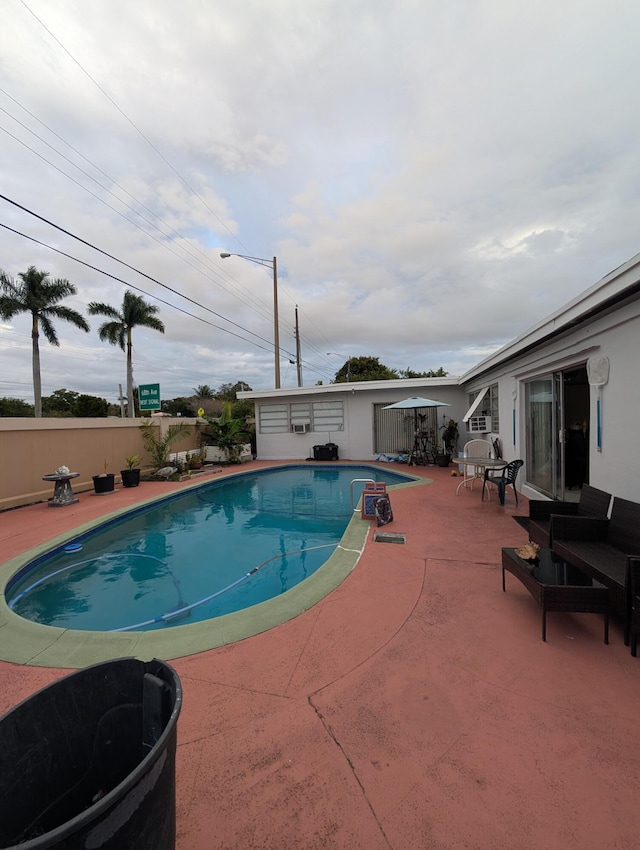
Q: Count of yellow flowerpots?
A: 0